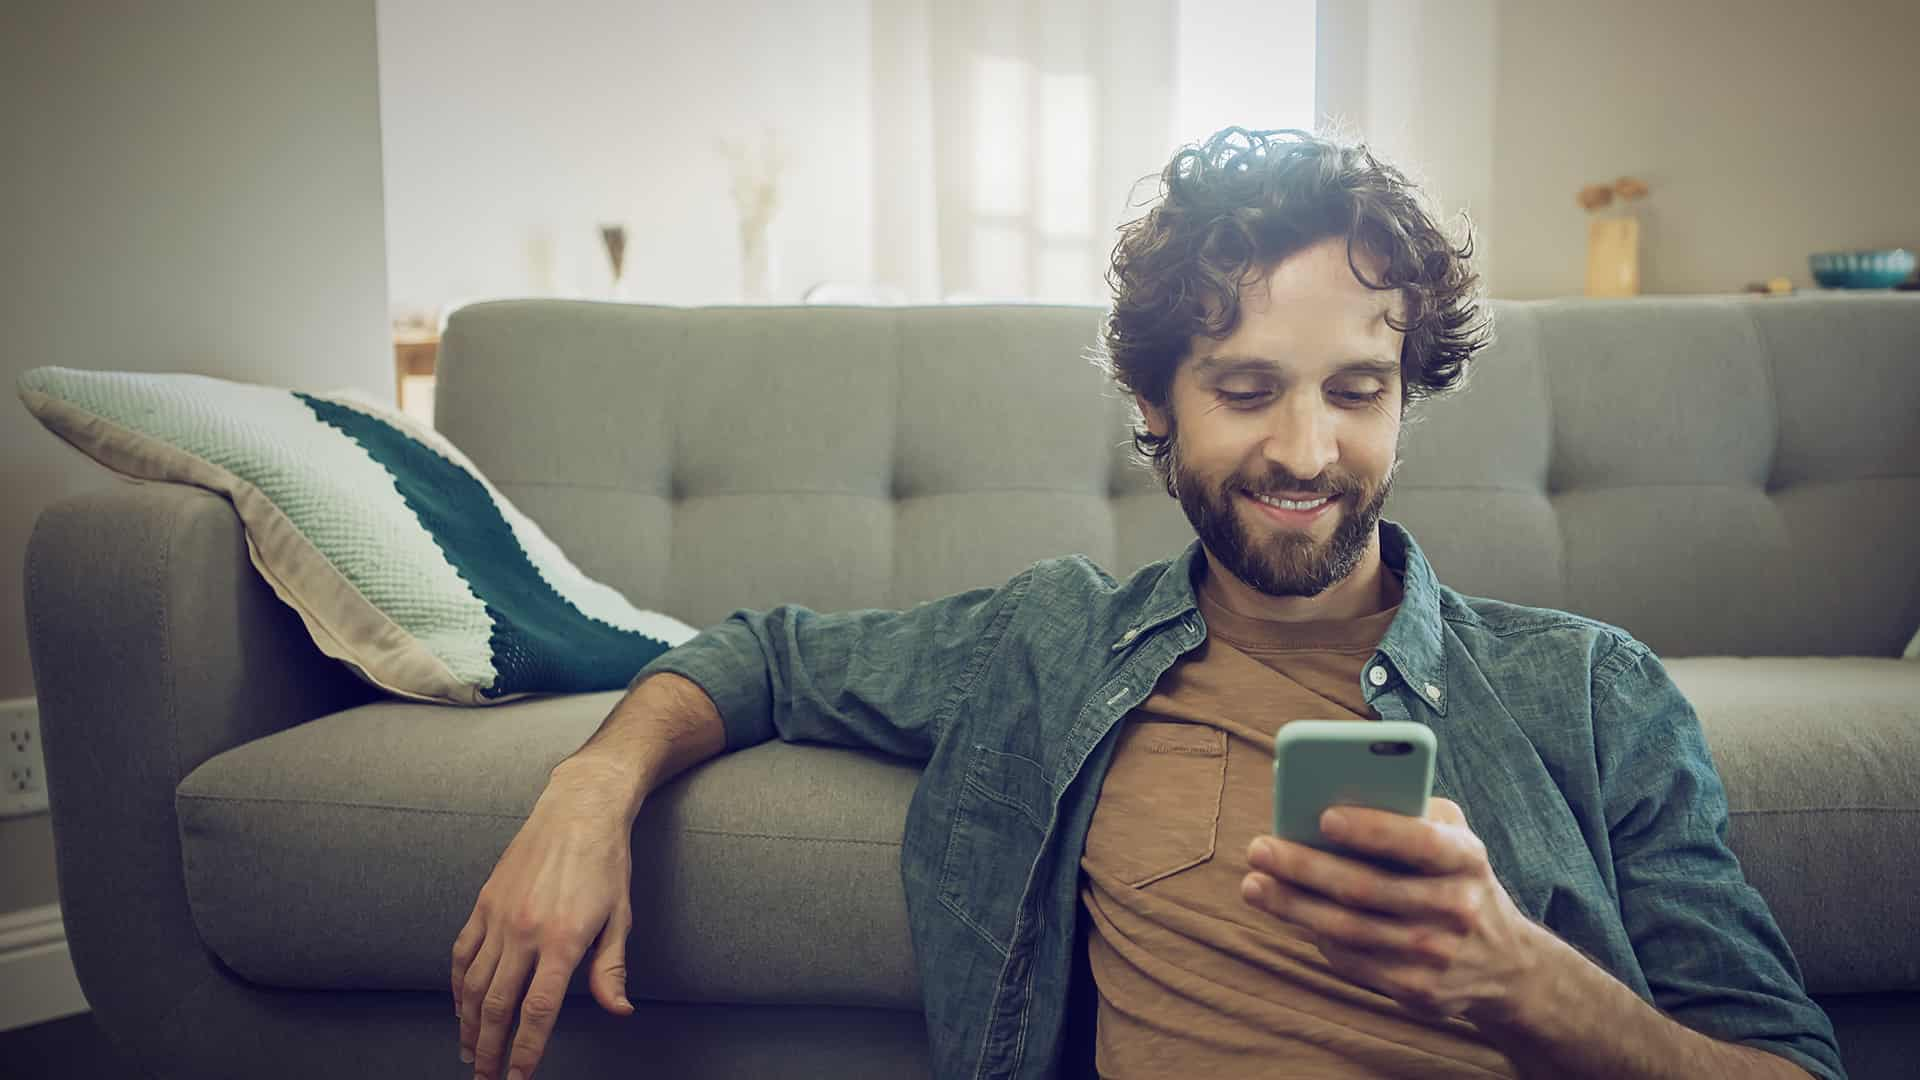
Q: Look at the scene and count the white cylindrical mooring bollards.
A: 0